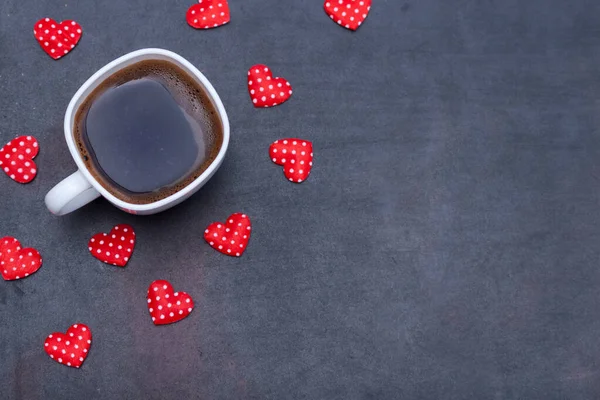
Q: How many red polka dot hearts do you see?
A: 11